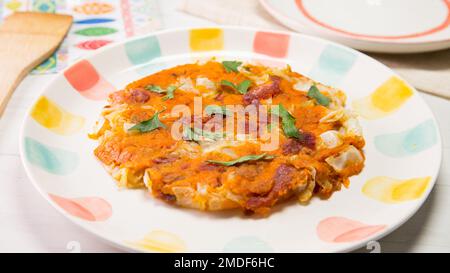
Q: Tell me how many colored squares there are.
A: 14